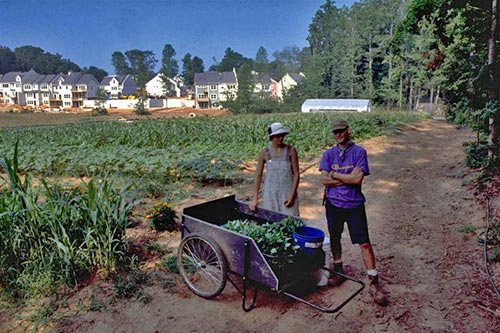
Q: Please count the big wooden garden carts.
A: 1